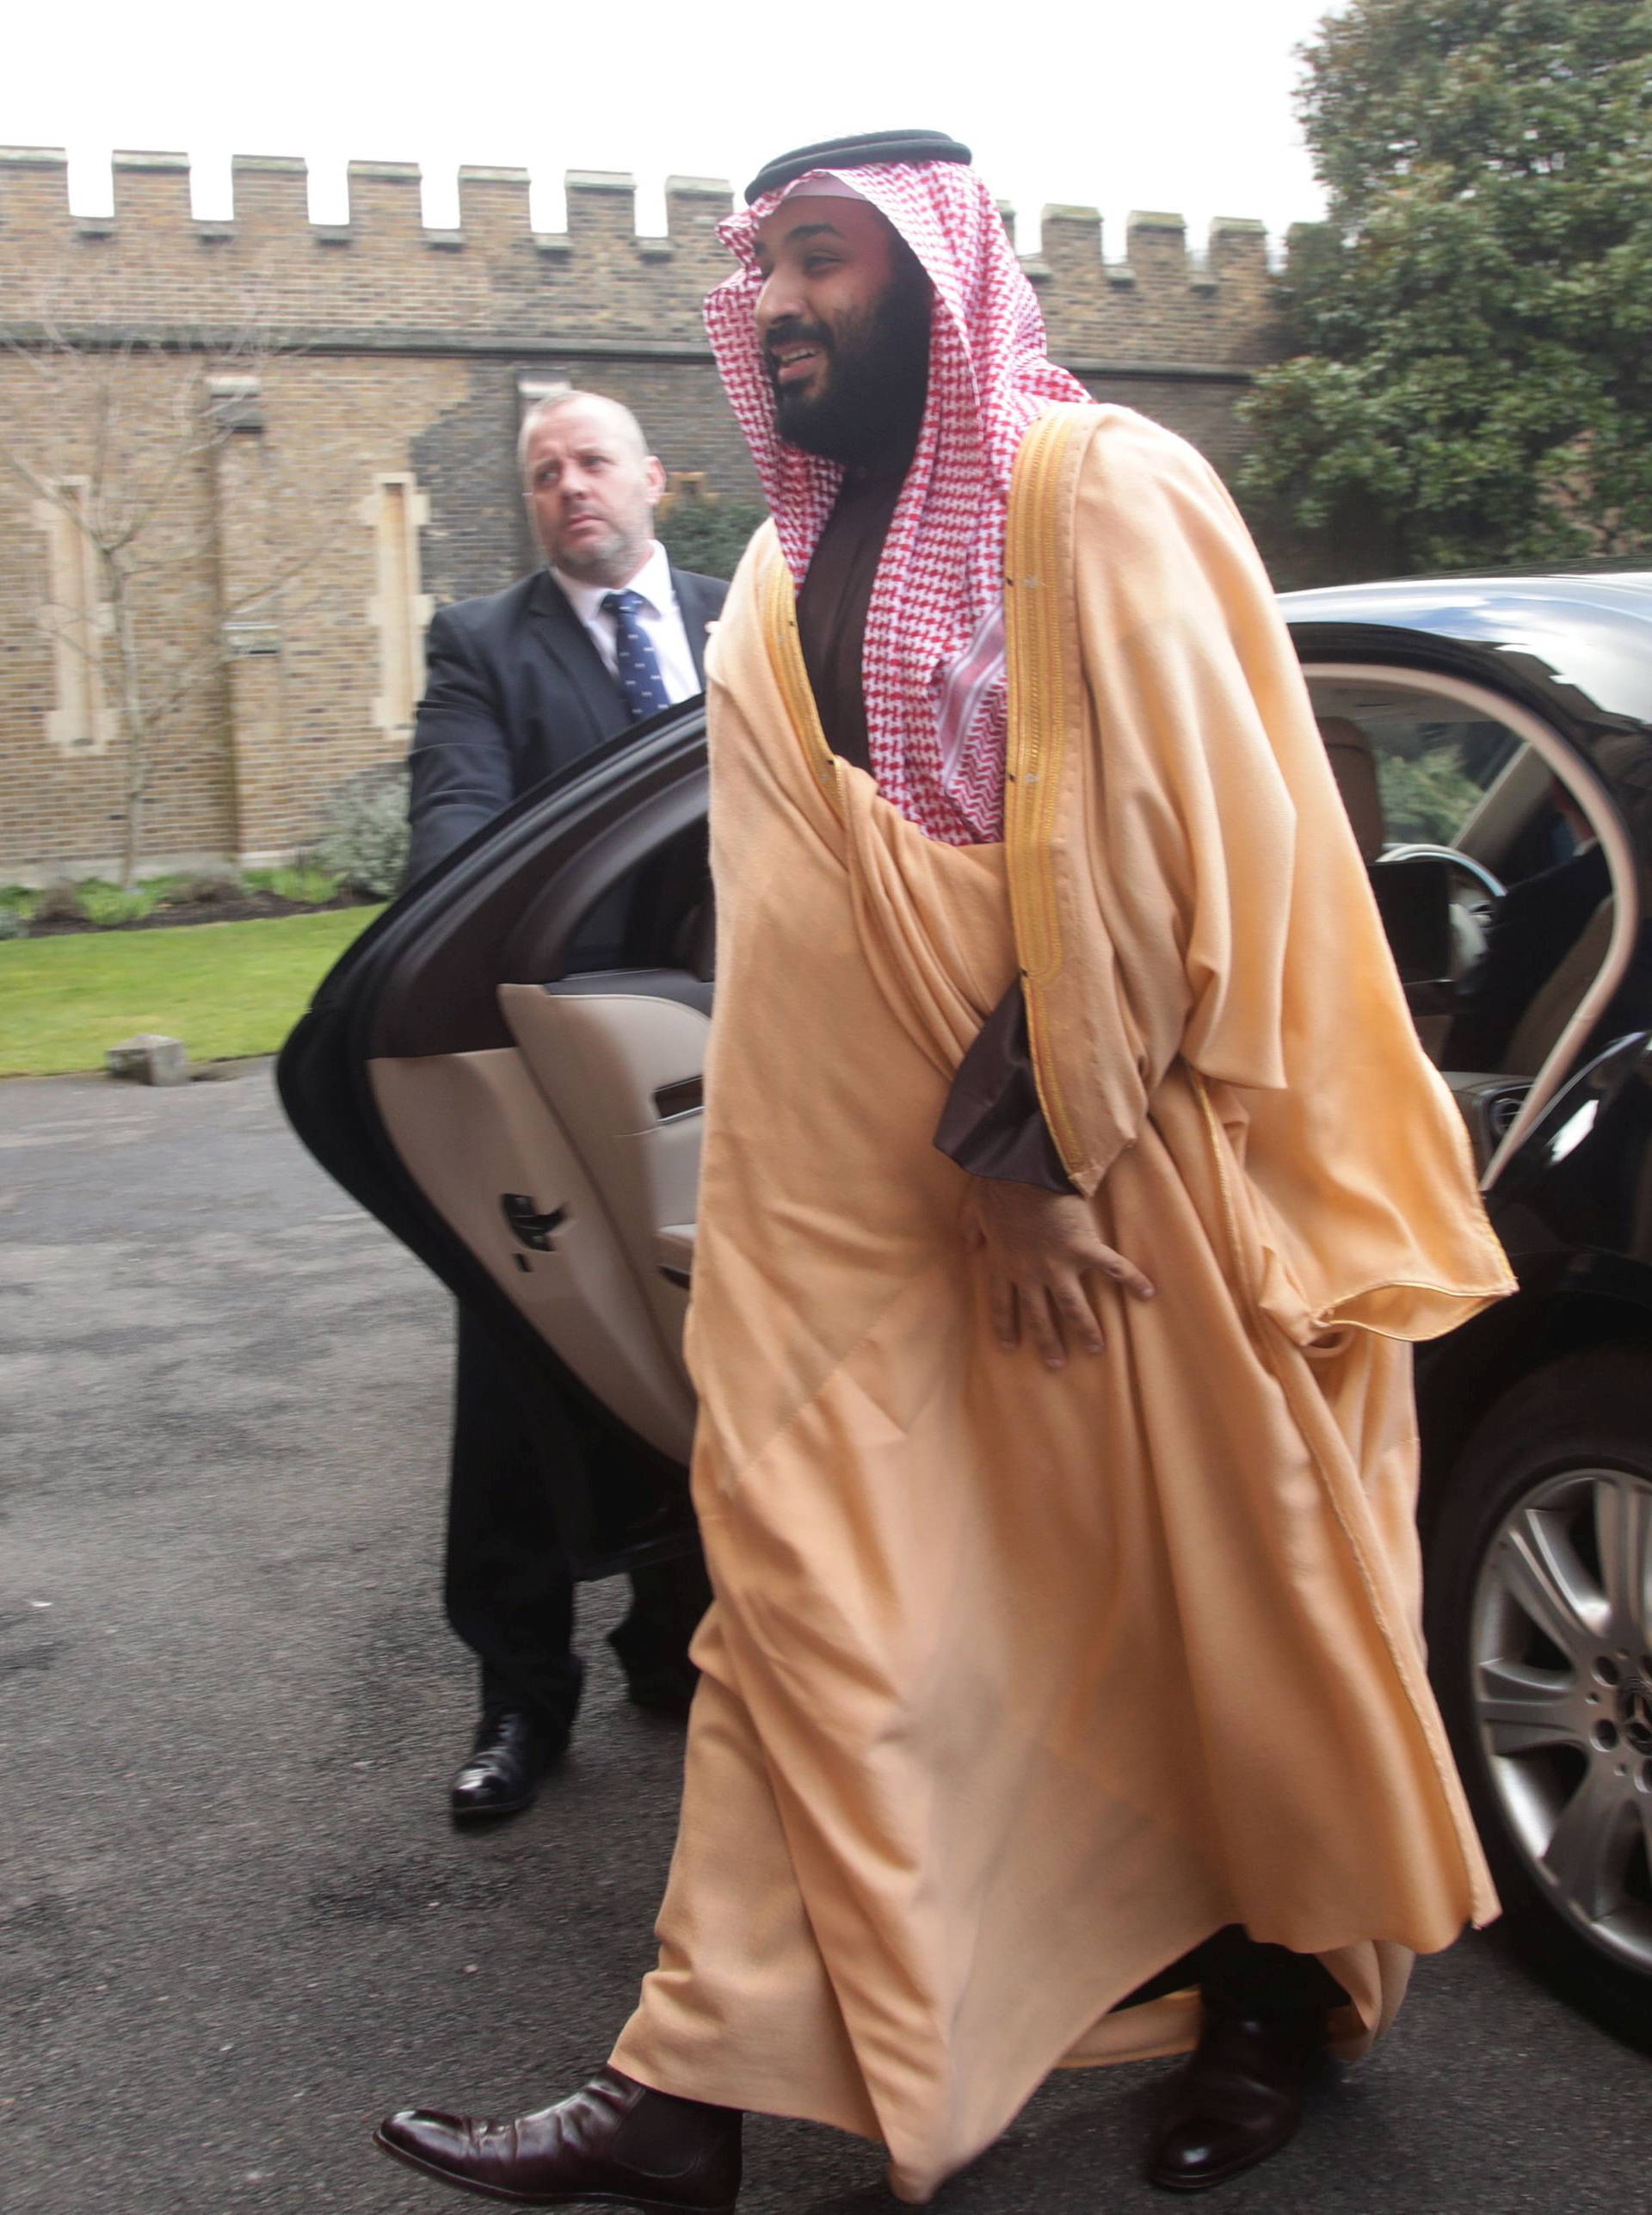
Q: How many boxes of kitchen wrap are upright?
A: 0